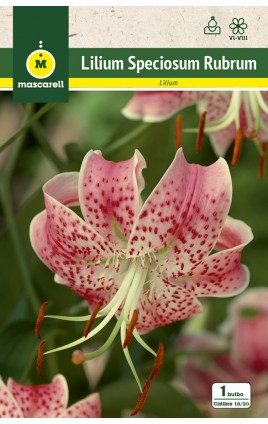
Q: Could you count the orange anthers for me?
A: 10